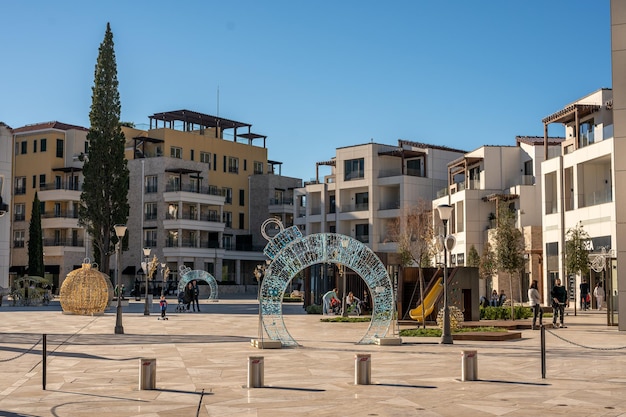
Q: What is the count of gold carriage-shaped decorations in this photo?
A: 1